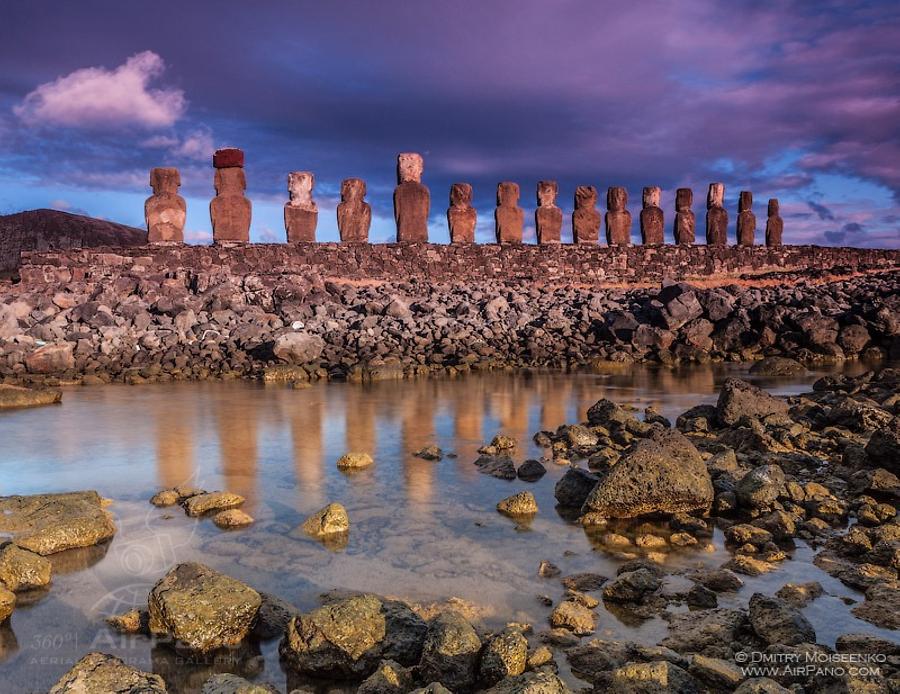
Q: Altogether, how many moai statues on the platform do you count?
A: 15